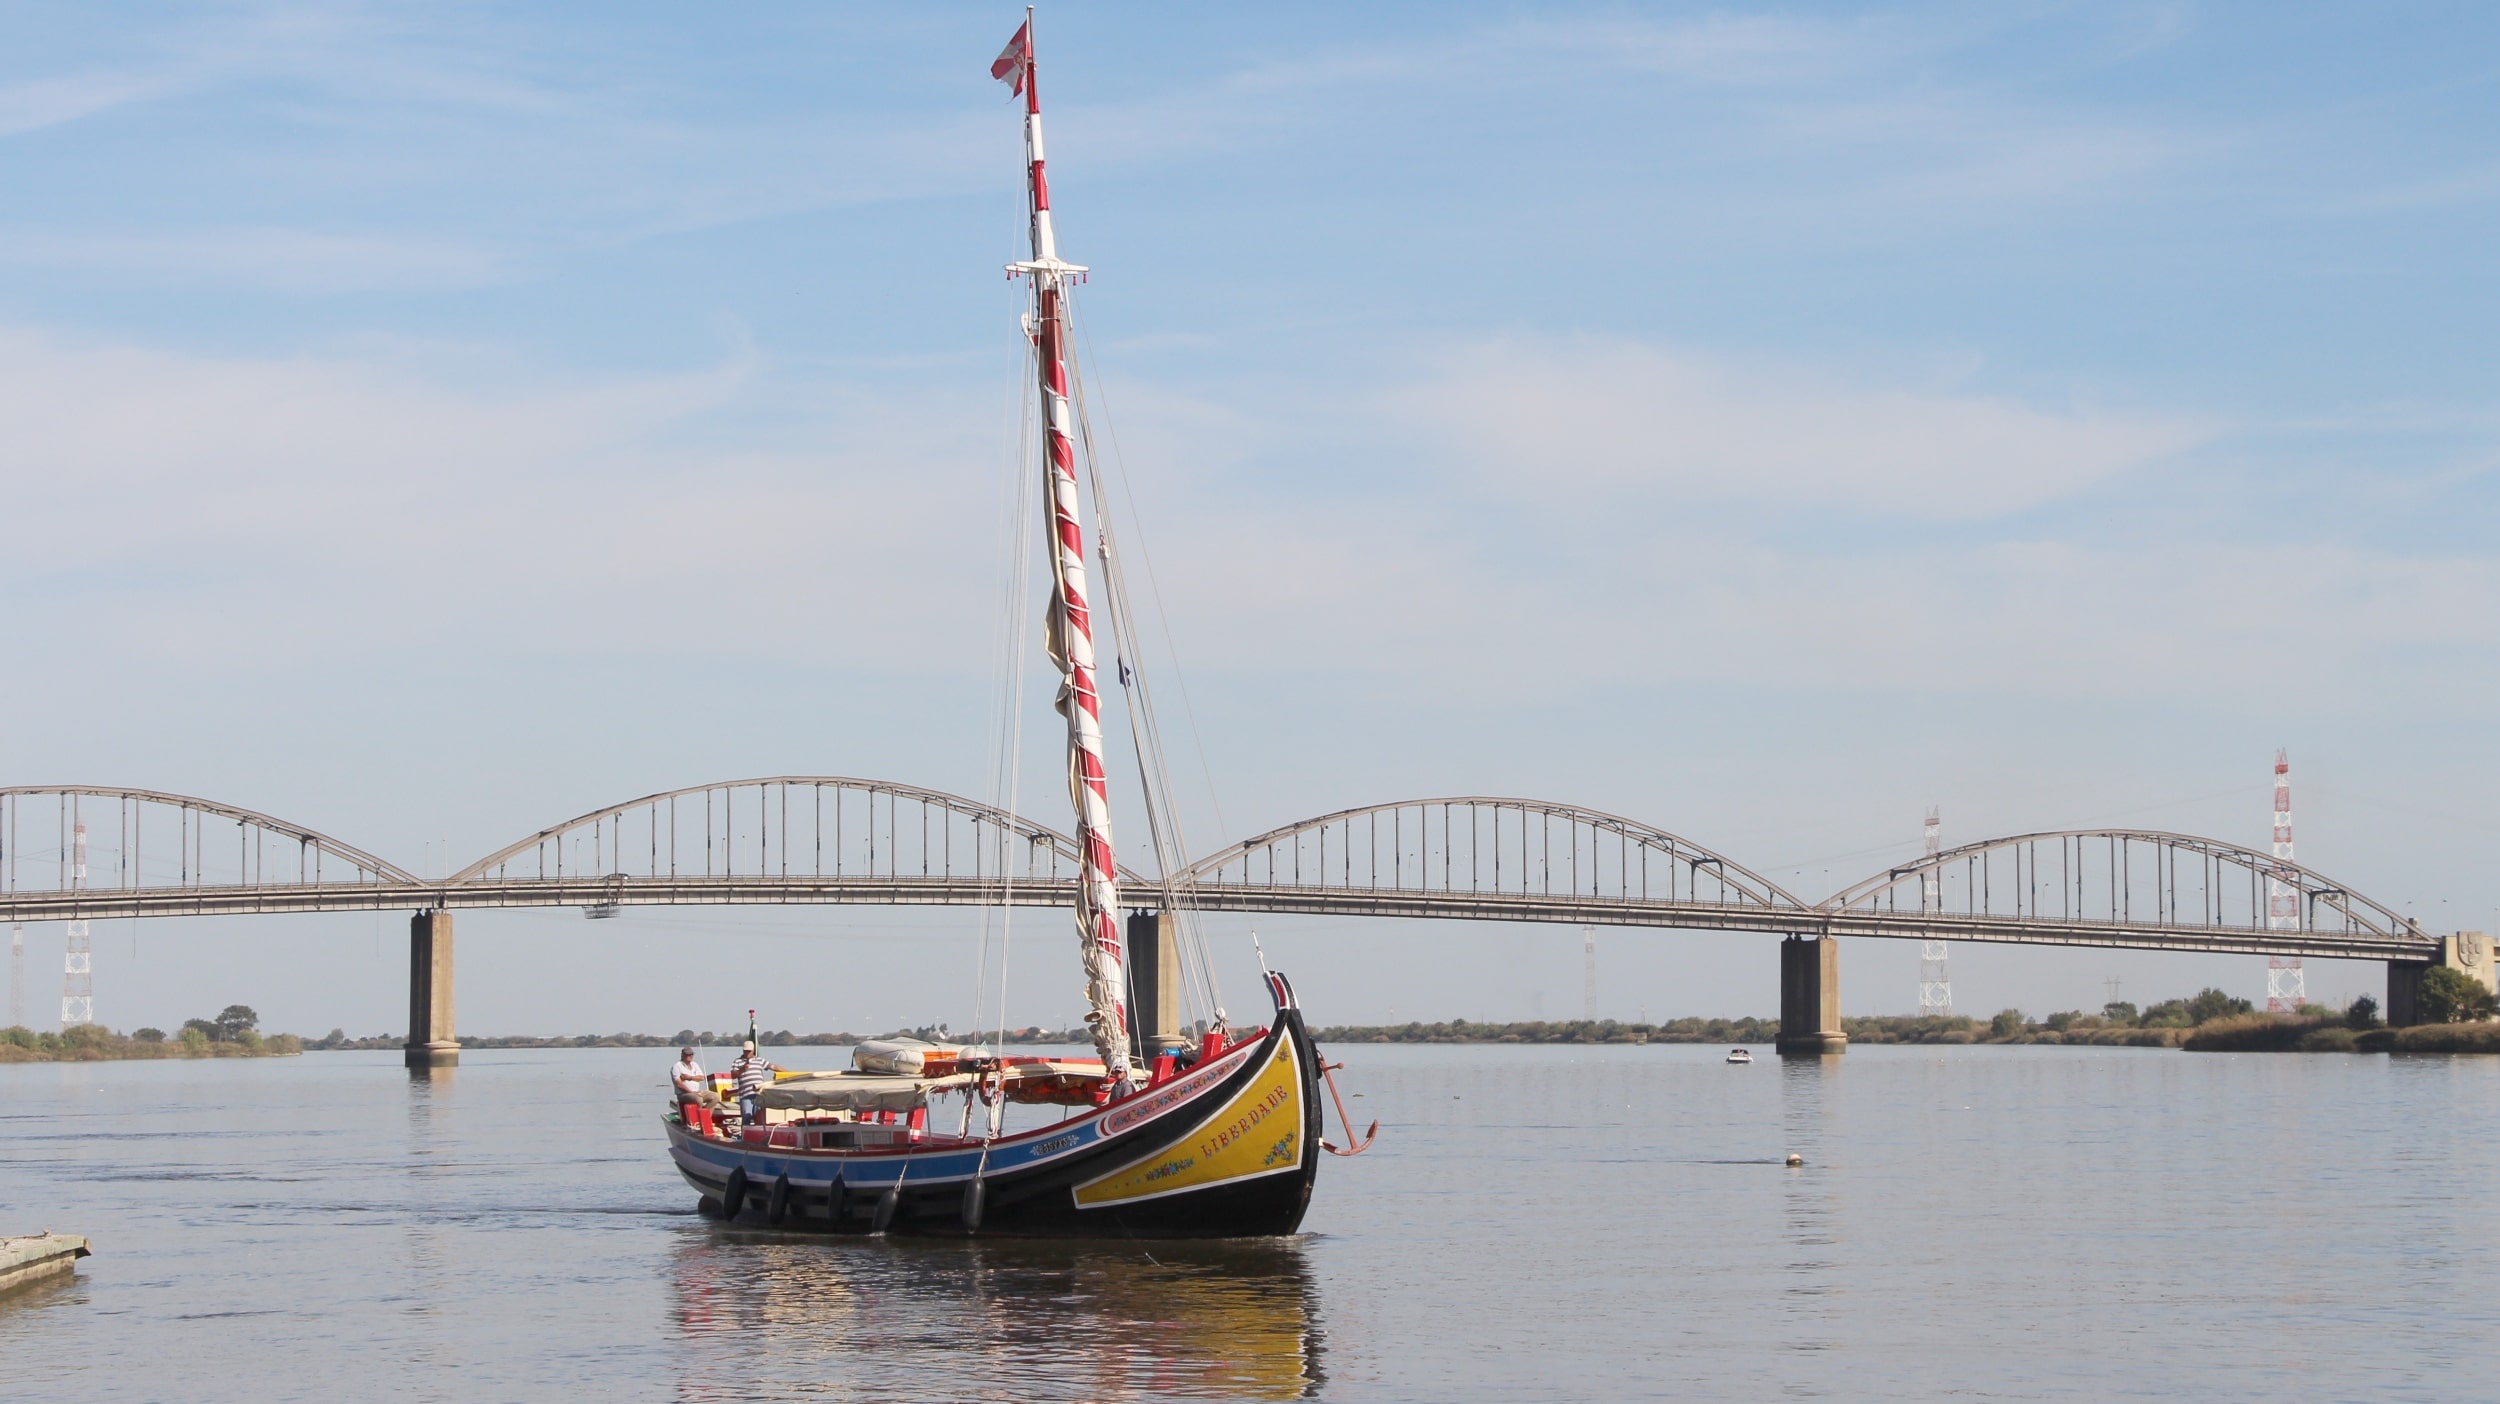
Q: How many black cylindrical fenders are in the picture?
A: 5